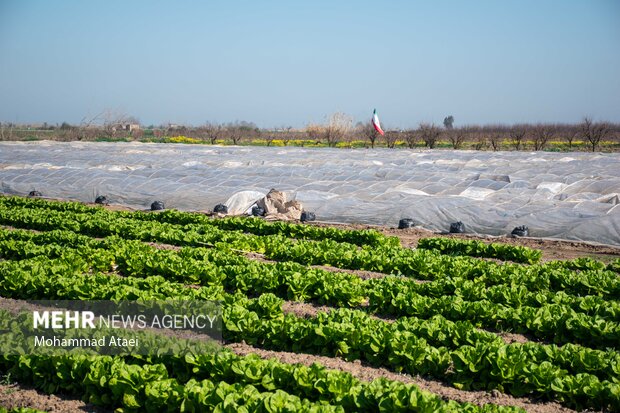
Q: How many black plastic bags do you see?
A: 9